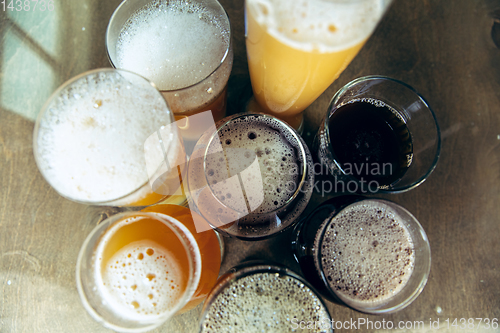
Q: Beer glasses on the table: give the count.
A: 8